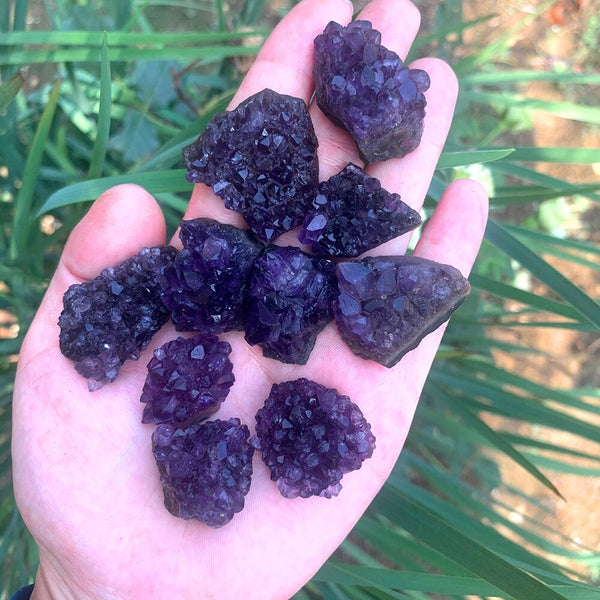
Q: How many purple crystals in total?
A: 10